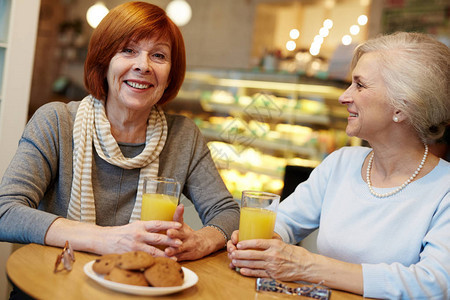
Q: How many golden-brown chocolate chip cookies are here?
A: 5